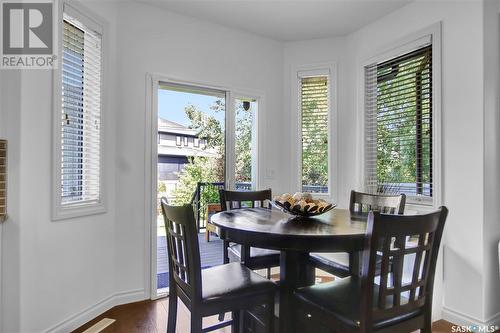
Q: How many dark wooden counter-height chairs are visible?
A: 4